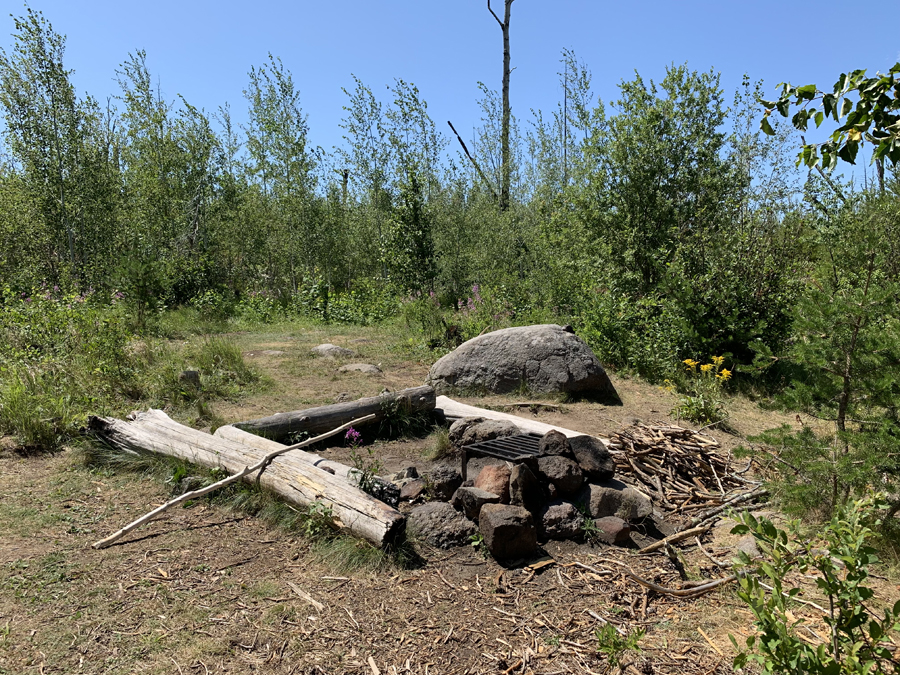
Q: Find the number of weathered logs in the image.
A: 4